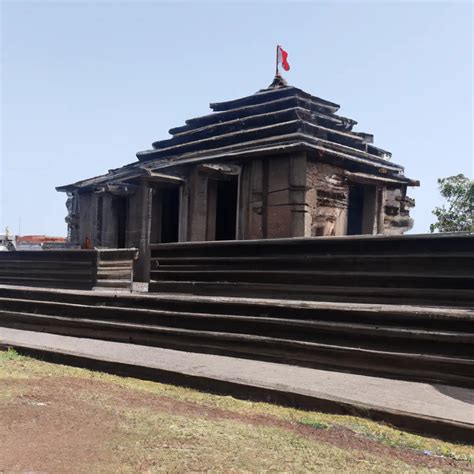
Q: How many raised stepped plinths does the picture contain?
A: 1